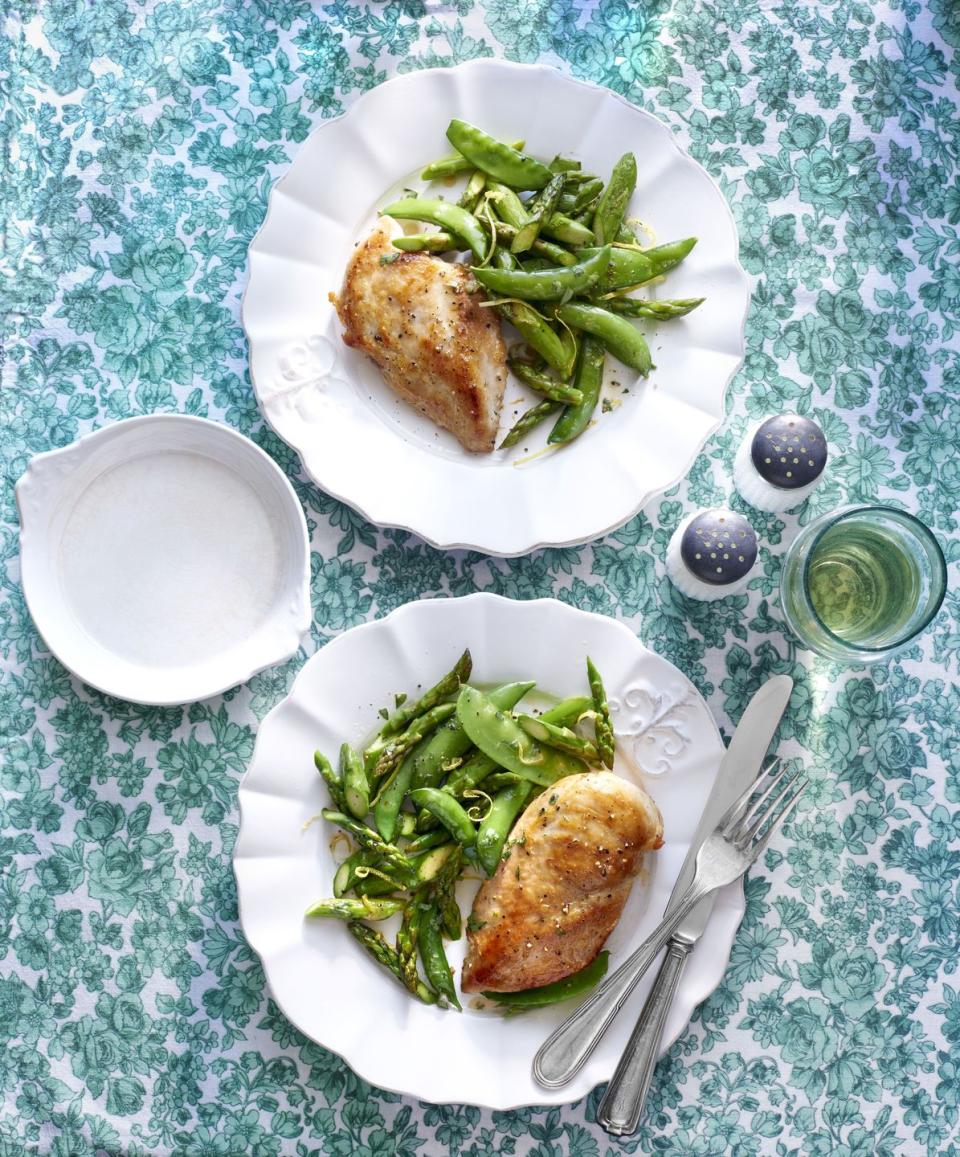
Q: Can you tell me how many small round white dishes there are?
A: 1